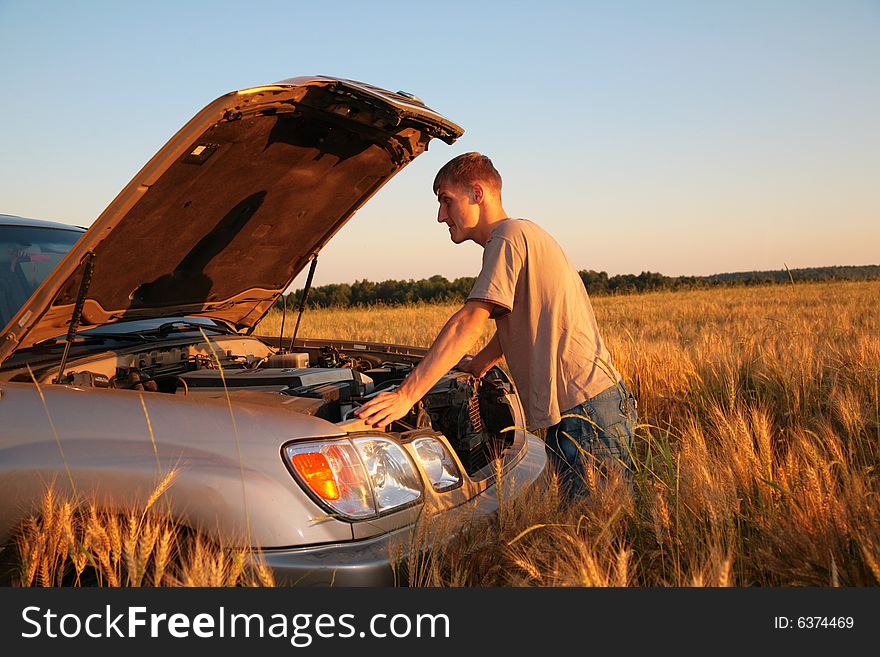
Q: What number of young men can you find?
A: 1